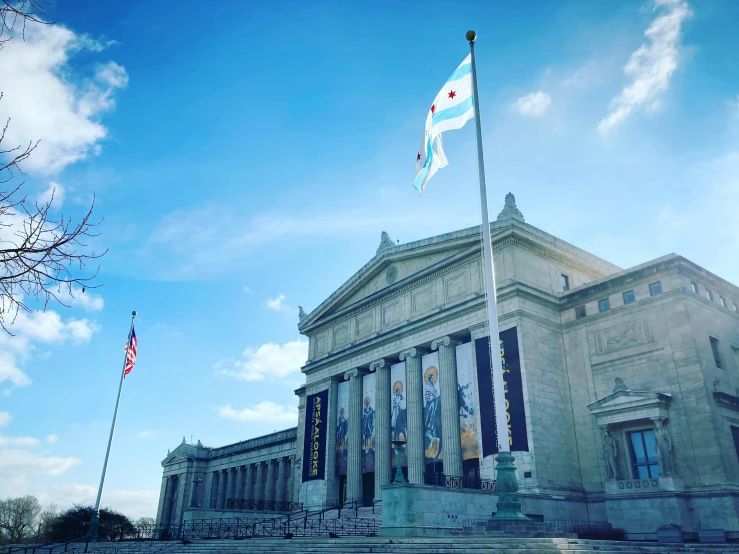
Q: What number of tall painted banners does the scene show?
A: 5